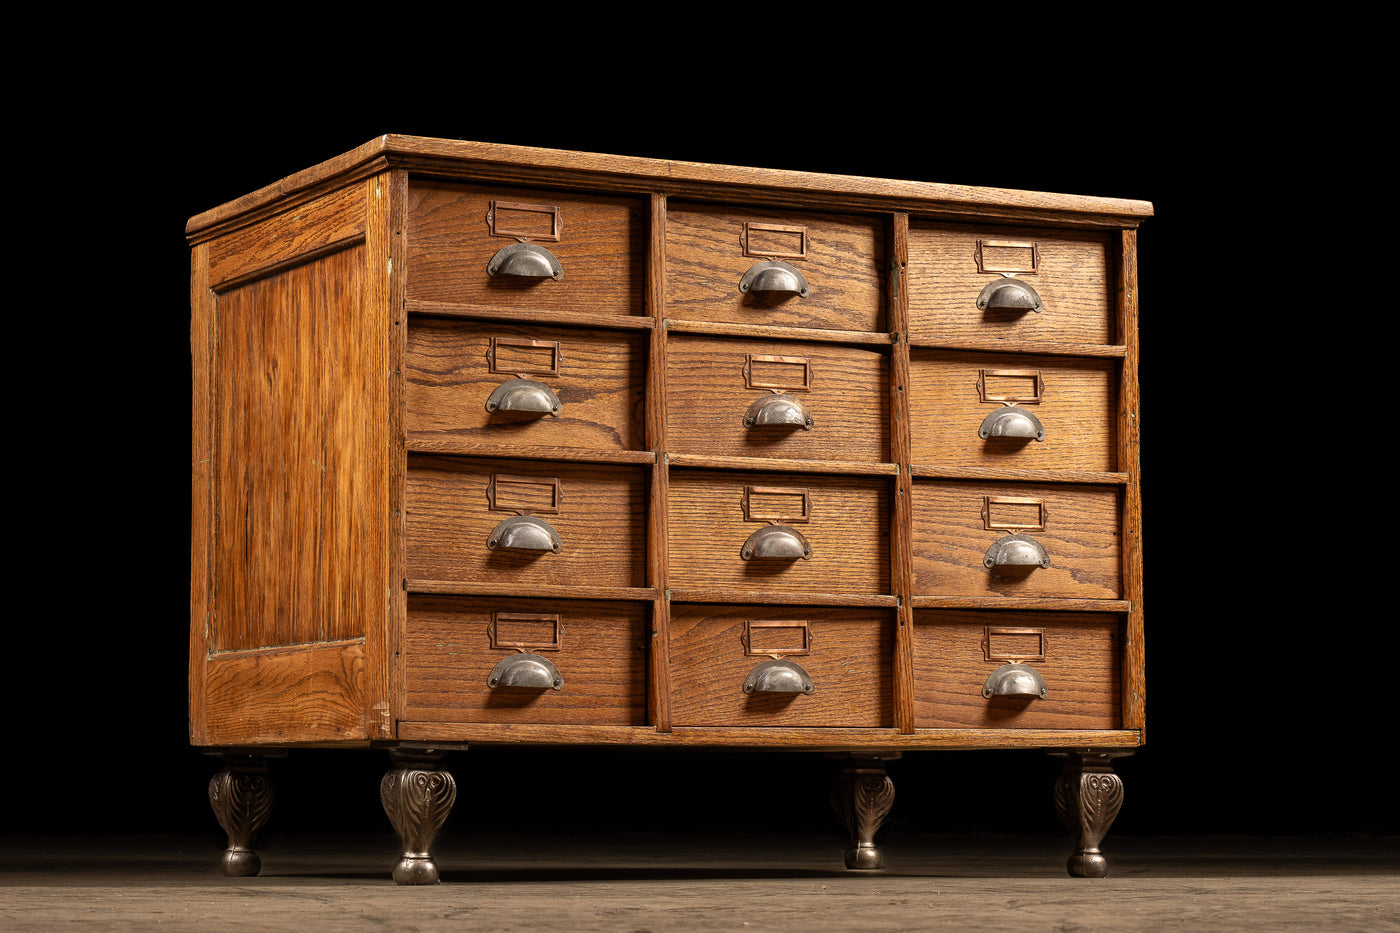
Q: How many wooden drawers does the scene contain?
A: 12